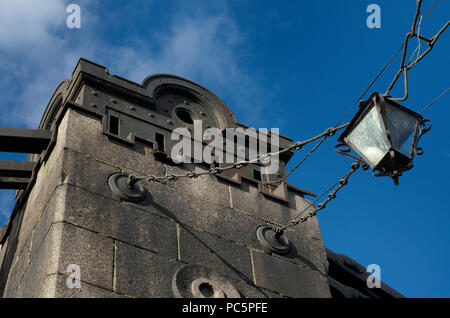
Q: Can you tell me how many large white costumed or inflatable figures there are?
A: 0